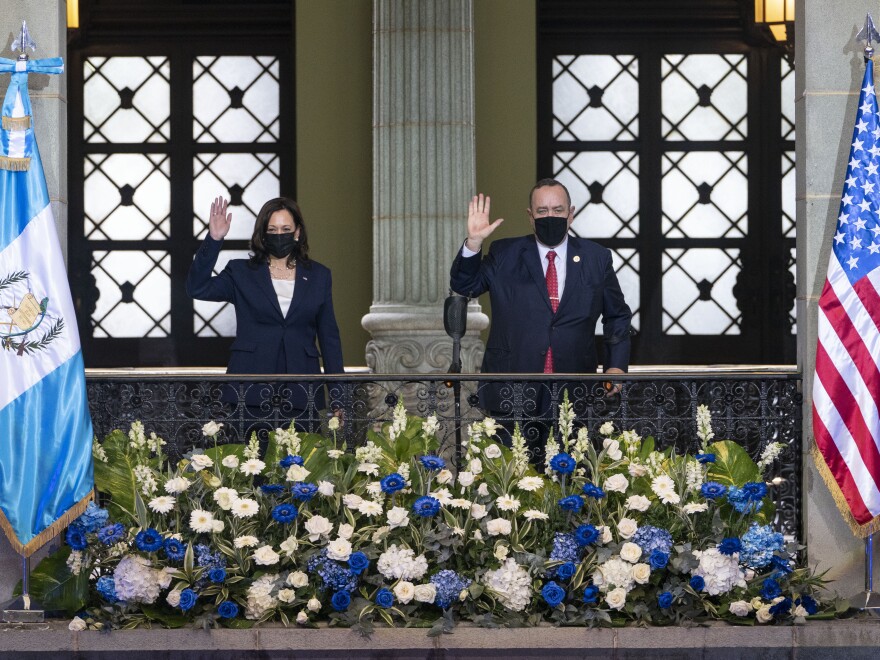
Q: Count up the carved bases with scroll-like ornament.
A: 1